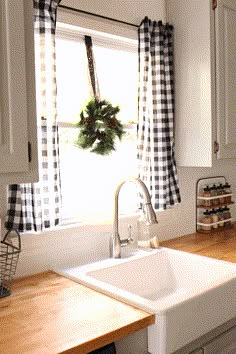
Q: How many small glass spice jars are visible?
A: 8